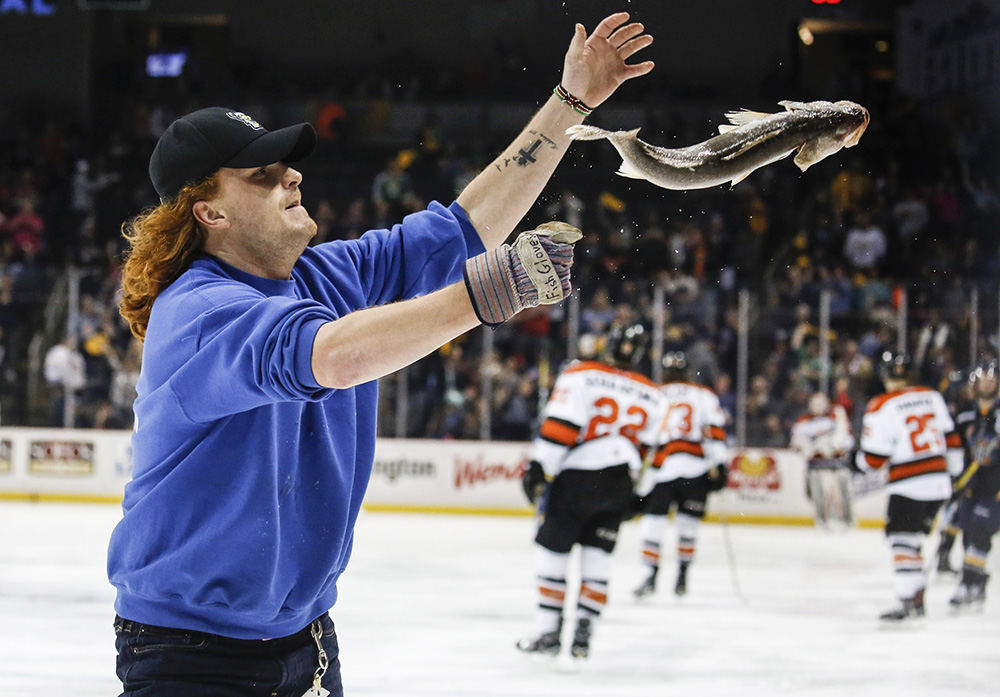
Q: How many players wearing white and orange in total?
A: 4